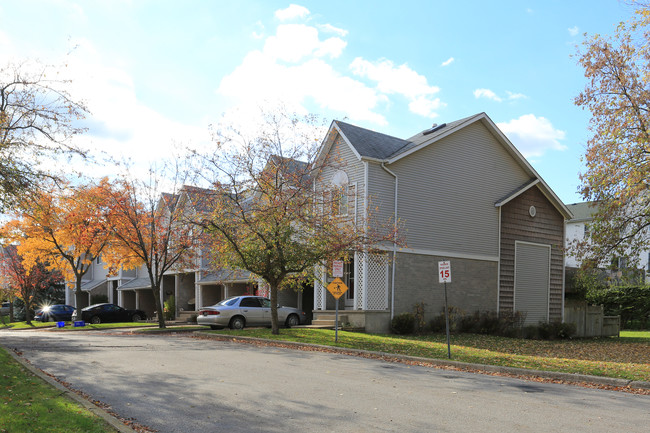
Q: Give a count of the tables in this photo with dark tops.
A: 0